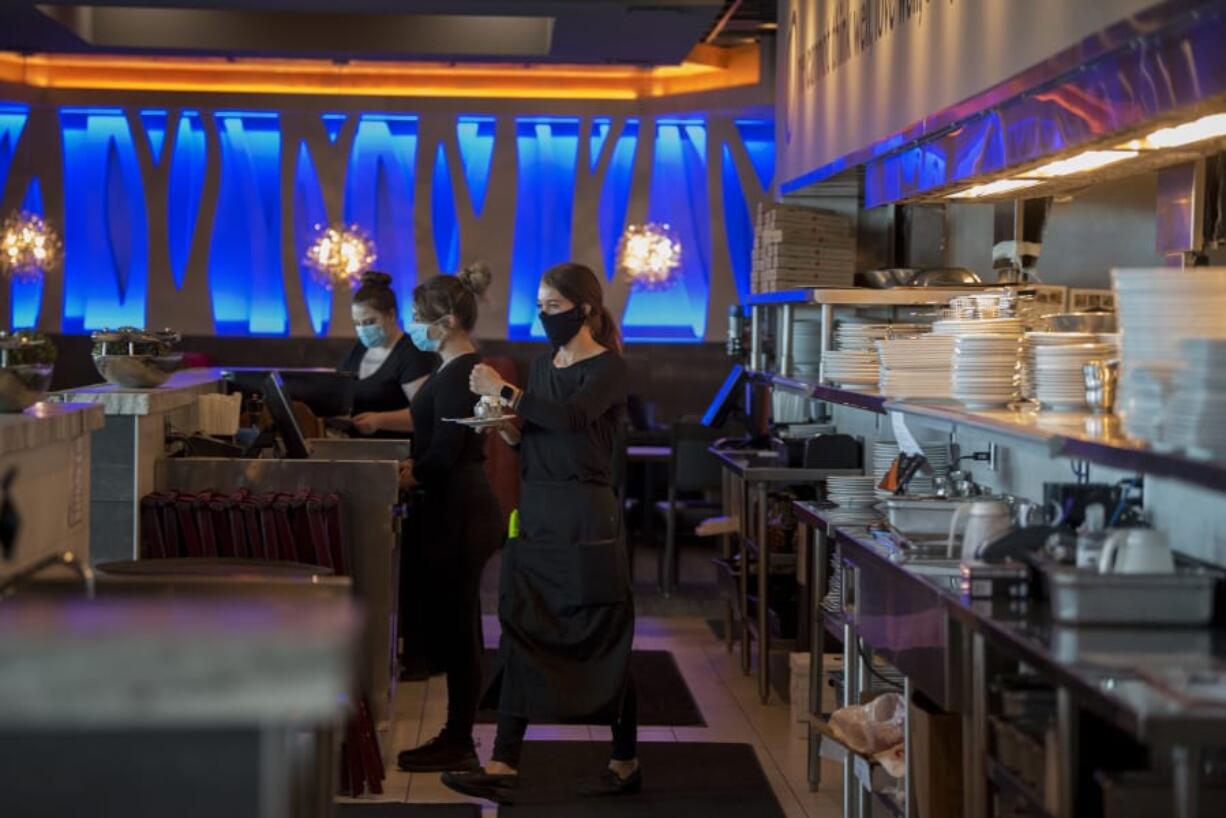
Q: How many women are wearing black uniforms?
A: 3